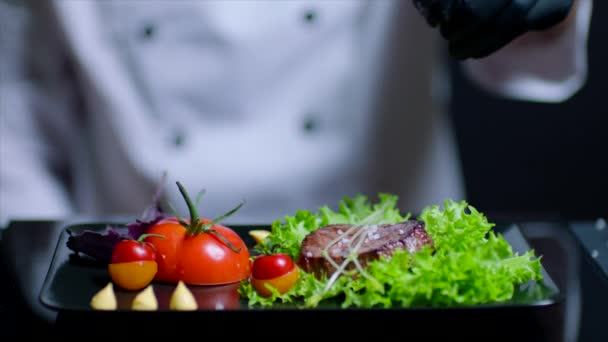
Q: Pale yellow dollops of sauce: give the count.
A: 3